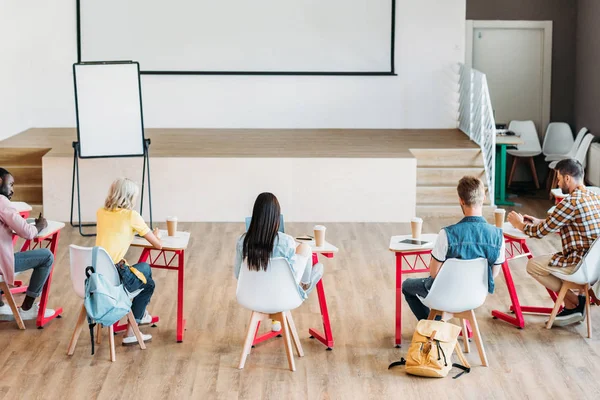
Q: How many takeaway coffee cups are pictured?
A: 4